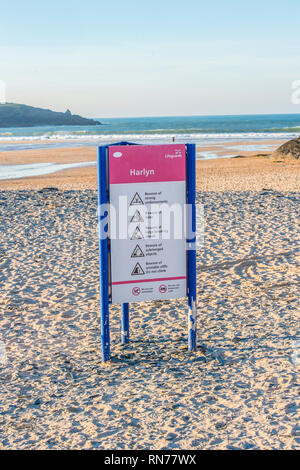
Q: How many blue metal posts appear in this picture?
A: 3